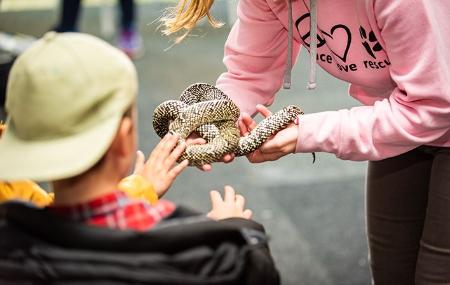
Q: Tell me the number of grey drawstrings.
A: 2